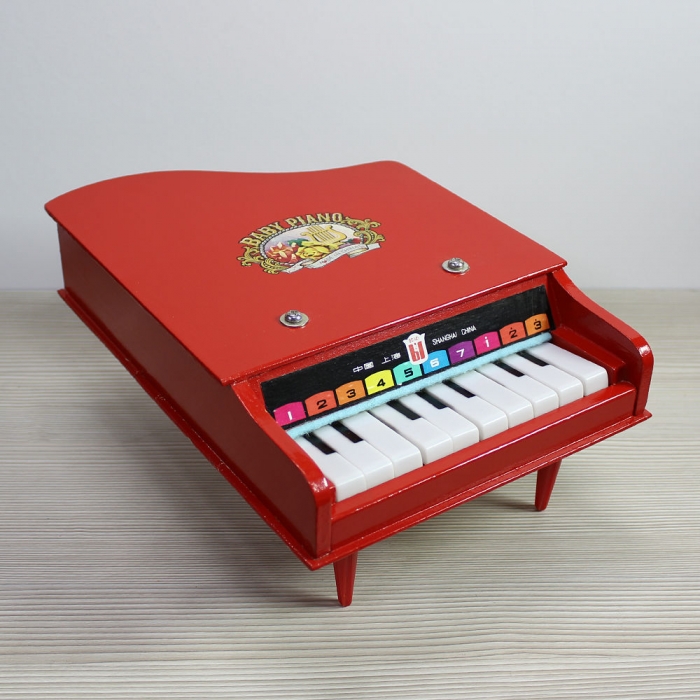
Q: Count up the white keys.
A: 10